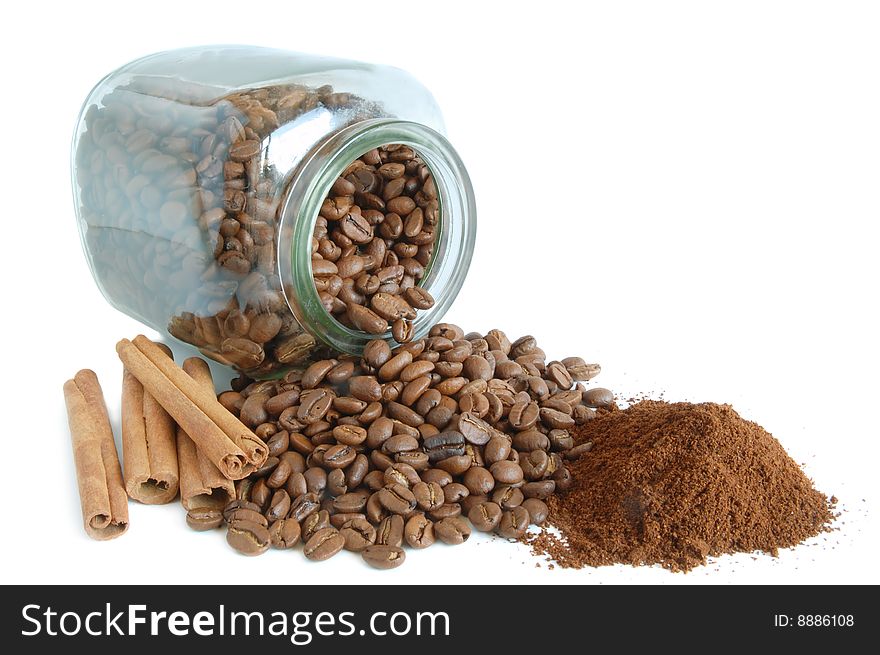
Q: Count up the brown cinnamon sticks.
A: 4